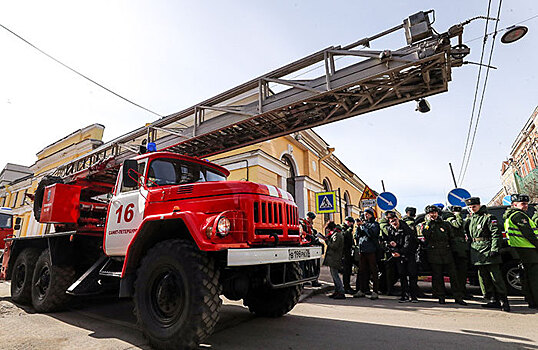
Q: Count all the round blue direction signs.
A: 3